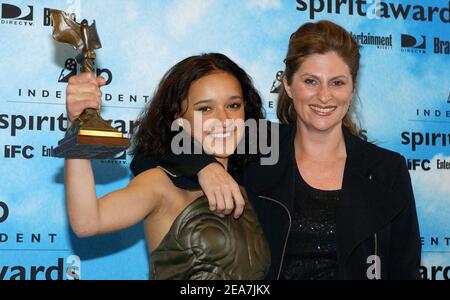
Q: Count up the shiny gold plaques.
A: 1